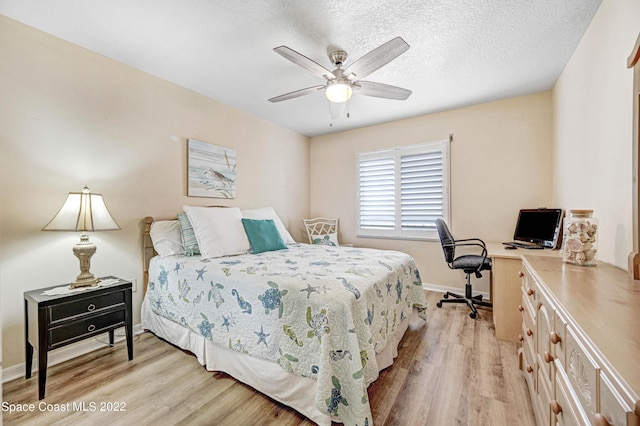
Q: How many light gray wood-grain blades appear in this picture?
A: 5